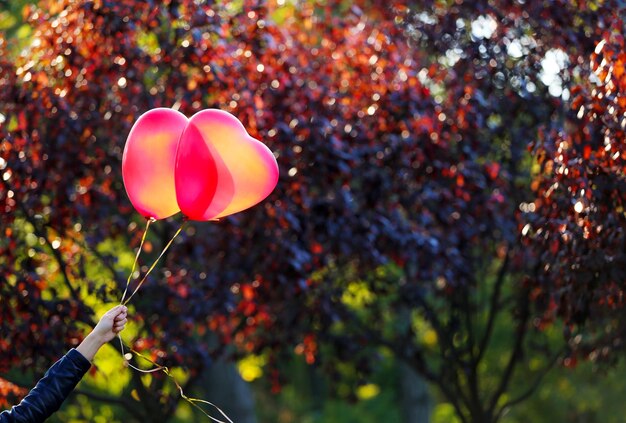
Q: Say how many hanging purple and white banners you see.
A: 0